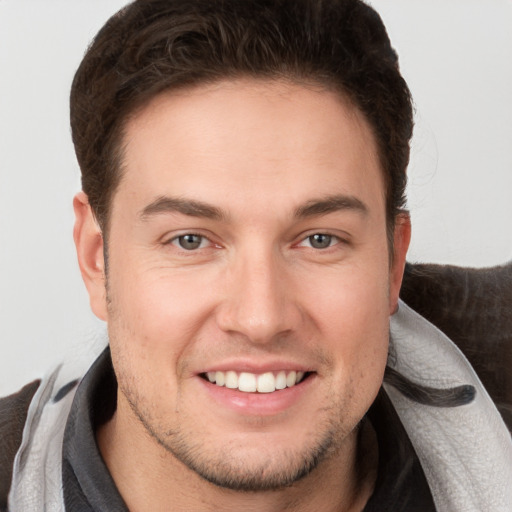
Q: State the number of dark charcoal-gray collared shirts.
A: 1